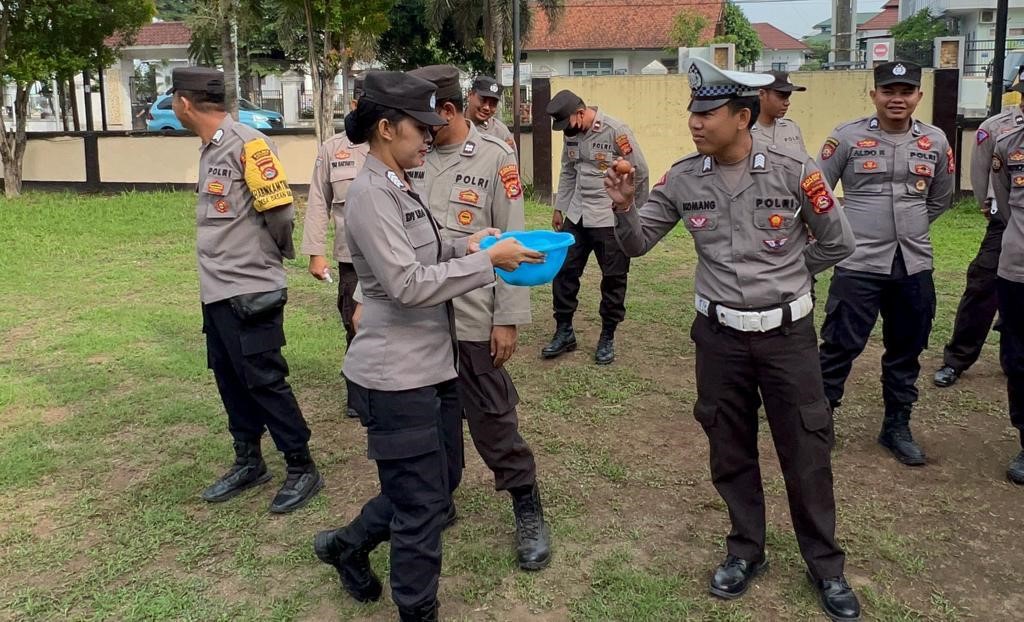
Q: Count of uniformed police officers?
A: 11